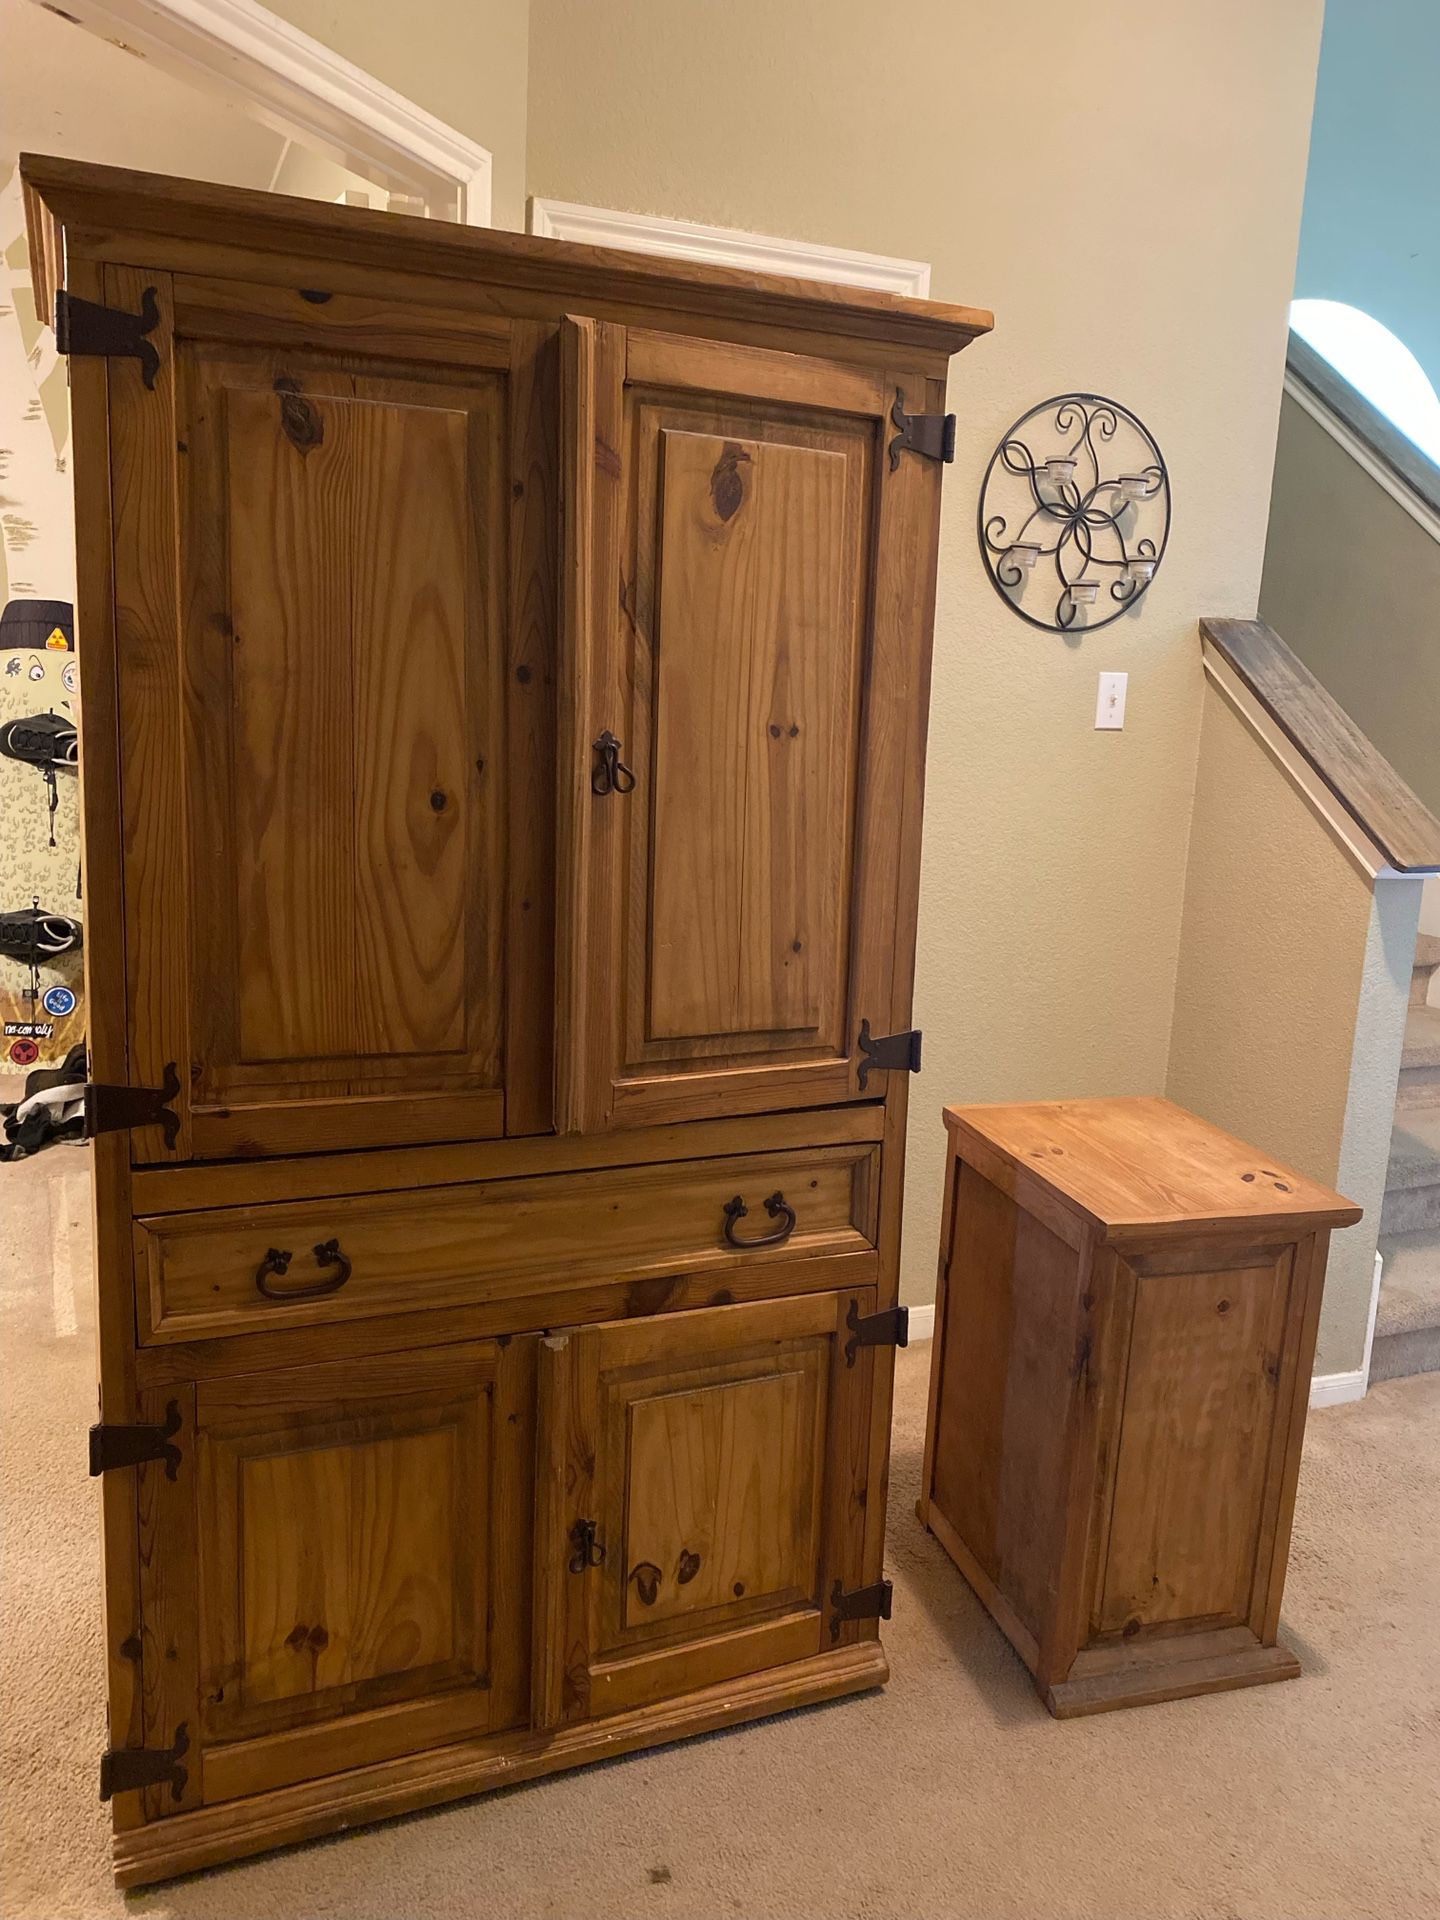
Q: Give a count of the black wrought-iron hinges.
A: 8